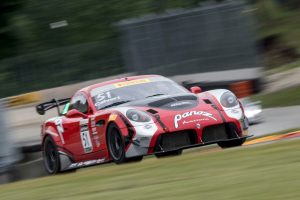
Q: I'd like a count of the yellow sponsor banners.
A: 1